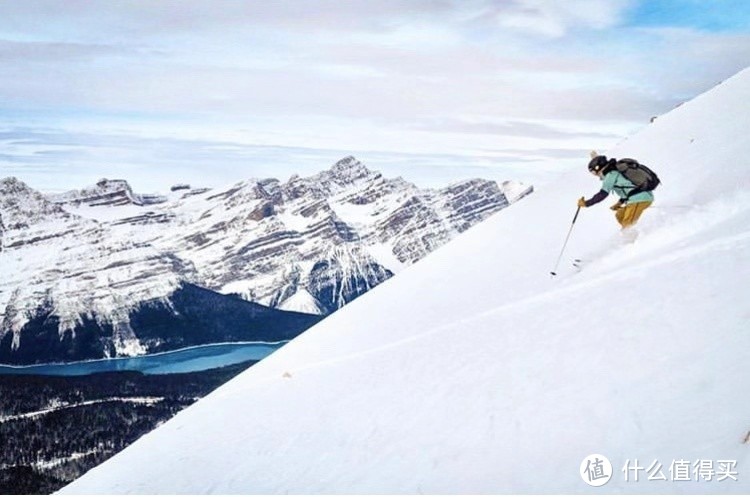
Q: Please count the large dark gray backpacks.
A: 1